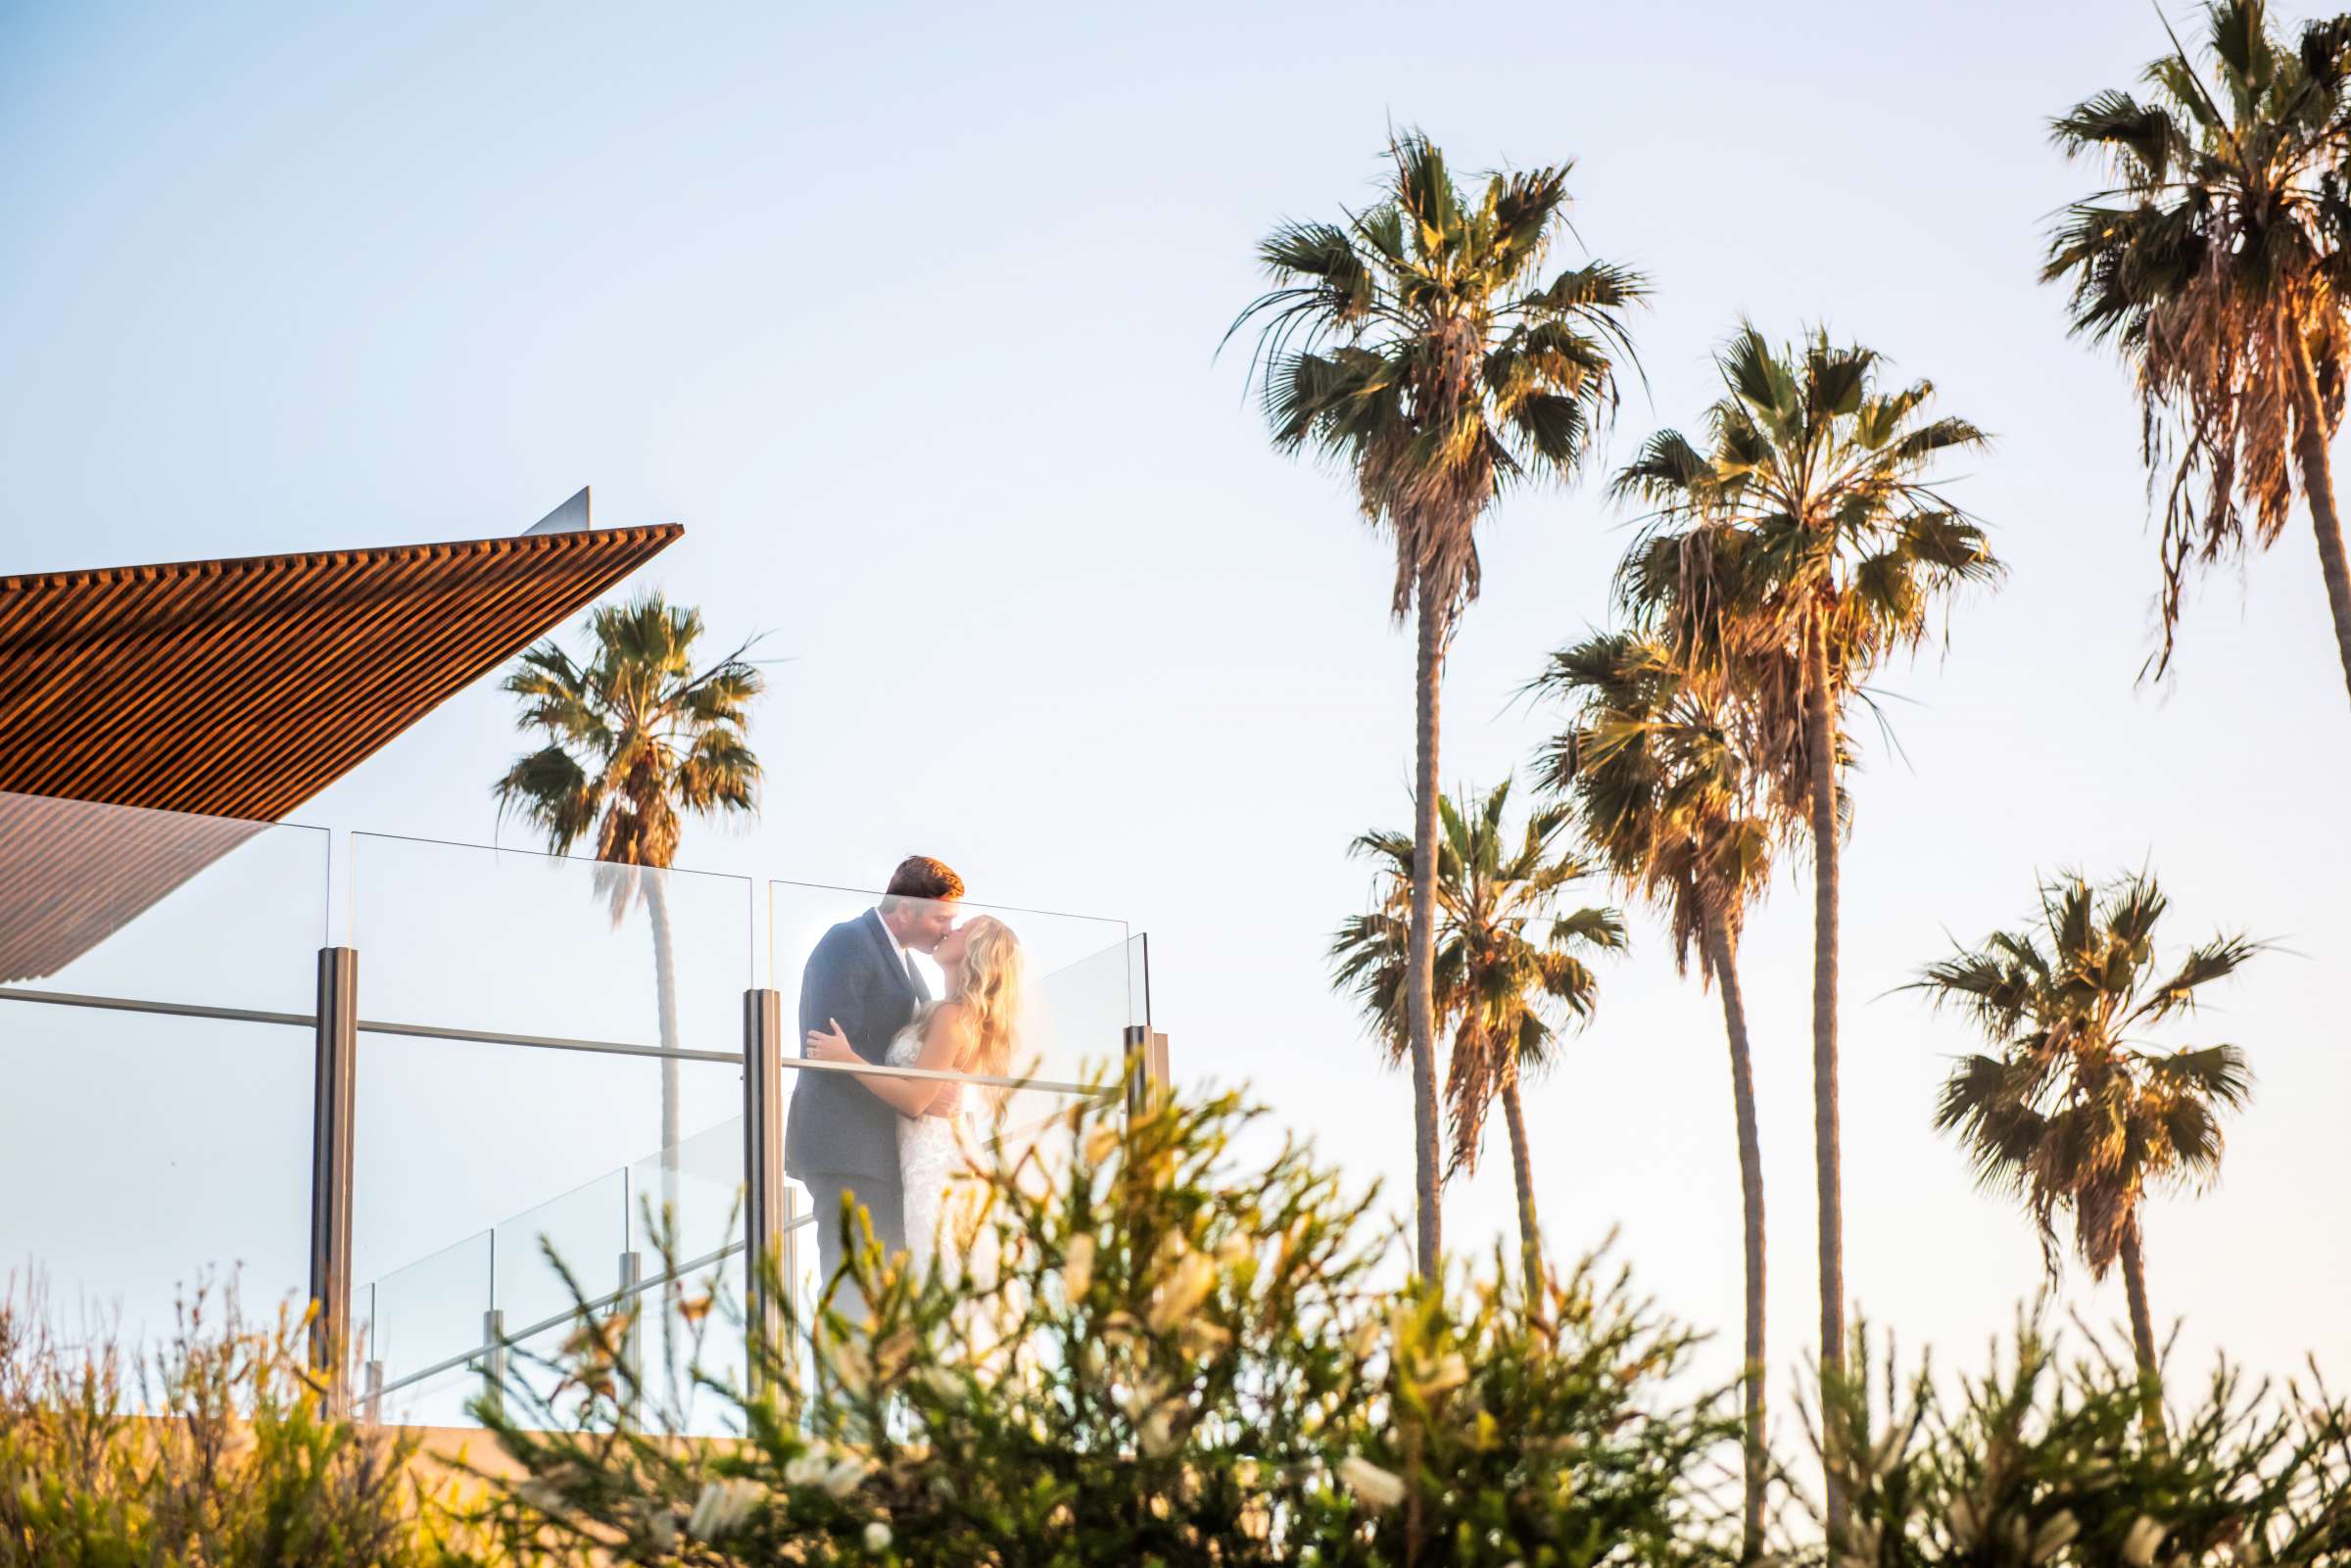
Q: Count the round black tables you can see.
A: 0